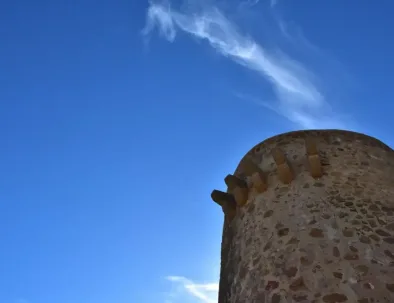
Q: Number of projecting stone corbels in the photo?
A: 5